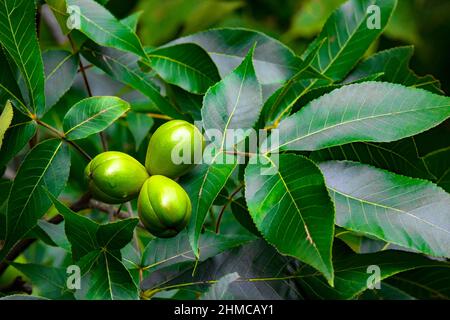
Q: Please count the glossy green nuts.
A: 3